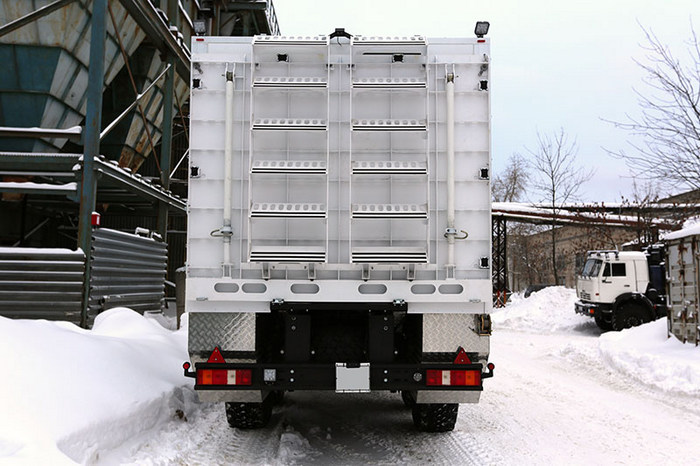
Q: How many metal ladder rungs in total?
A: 12